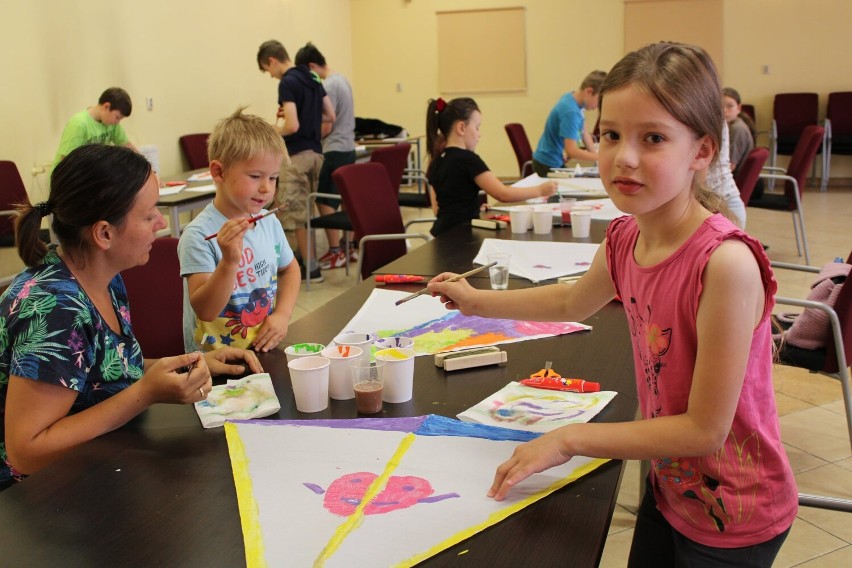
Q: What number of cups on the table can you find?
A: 14